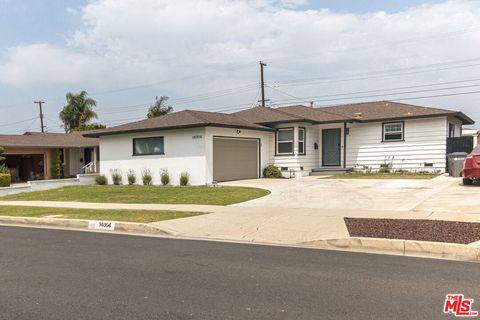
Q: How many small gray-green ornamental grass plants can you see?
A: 6